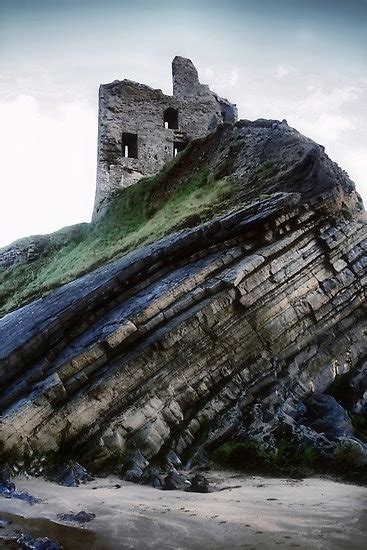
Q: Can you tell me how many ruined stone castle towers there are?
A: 1